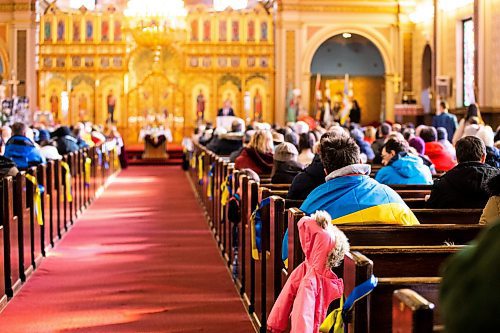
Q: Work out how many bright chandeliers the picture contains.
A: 1